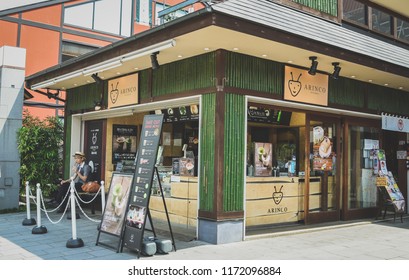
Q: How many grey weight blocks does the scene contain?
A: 2